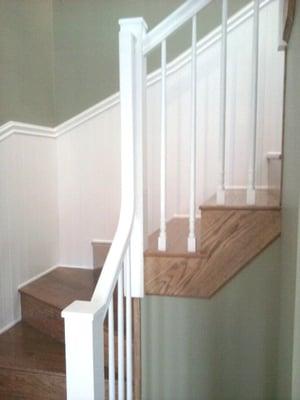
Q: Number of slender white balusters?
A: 7